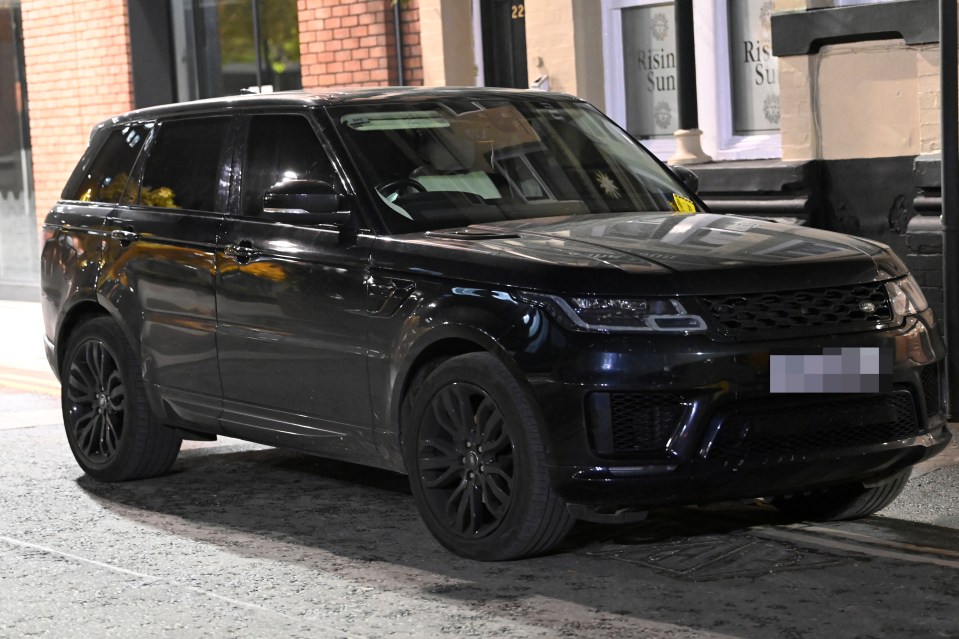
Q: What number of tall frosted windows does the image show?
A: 2